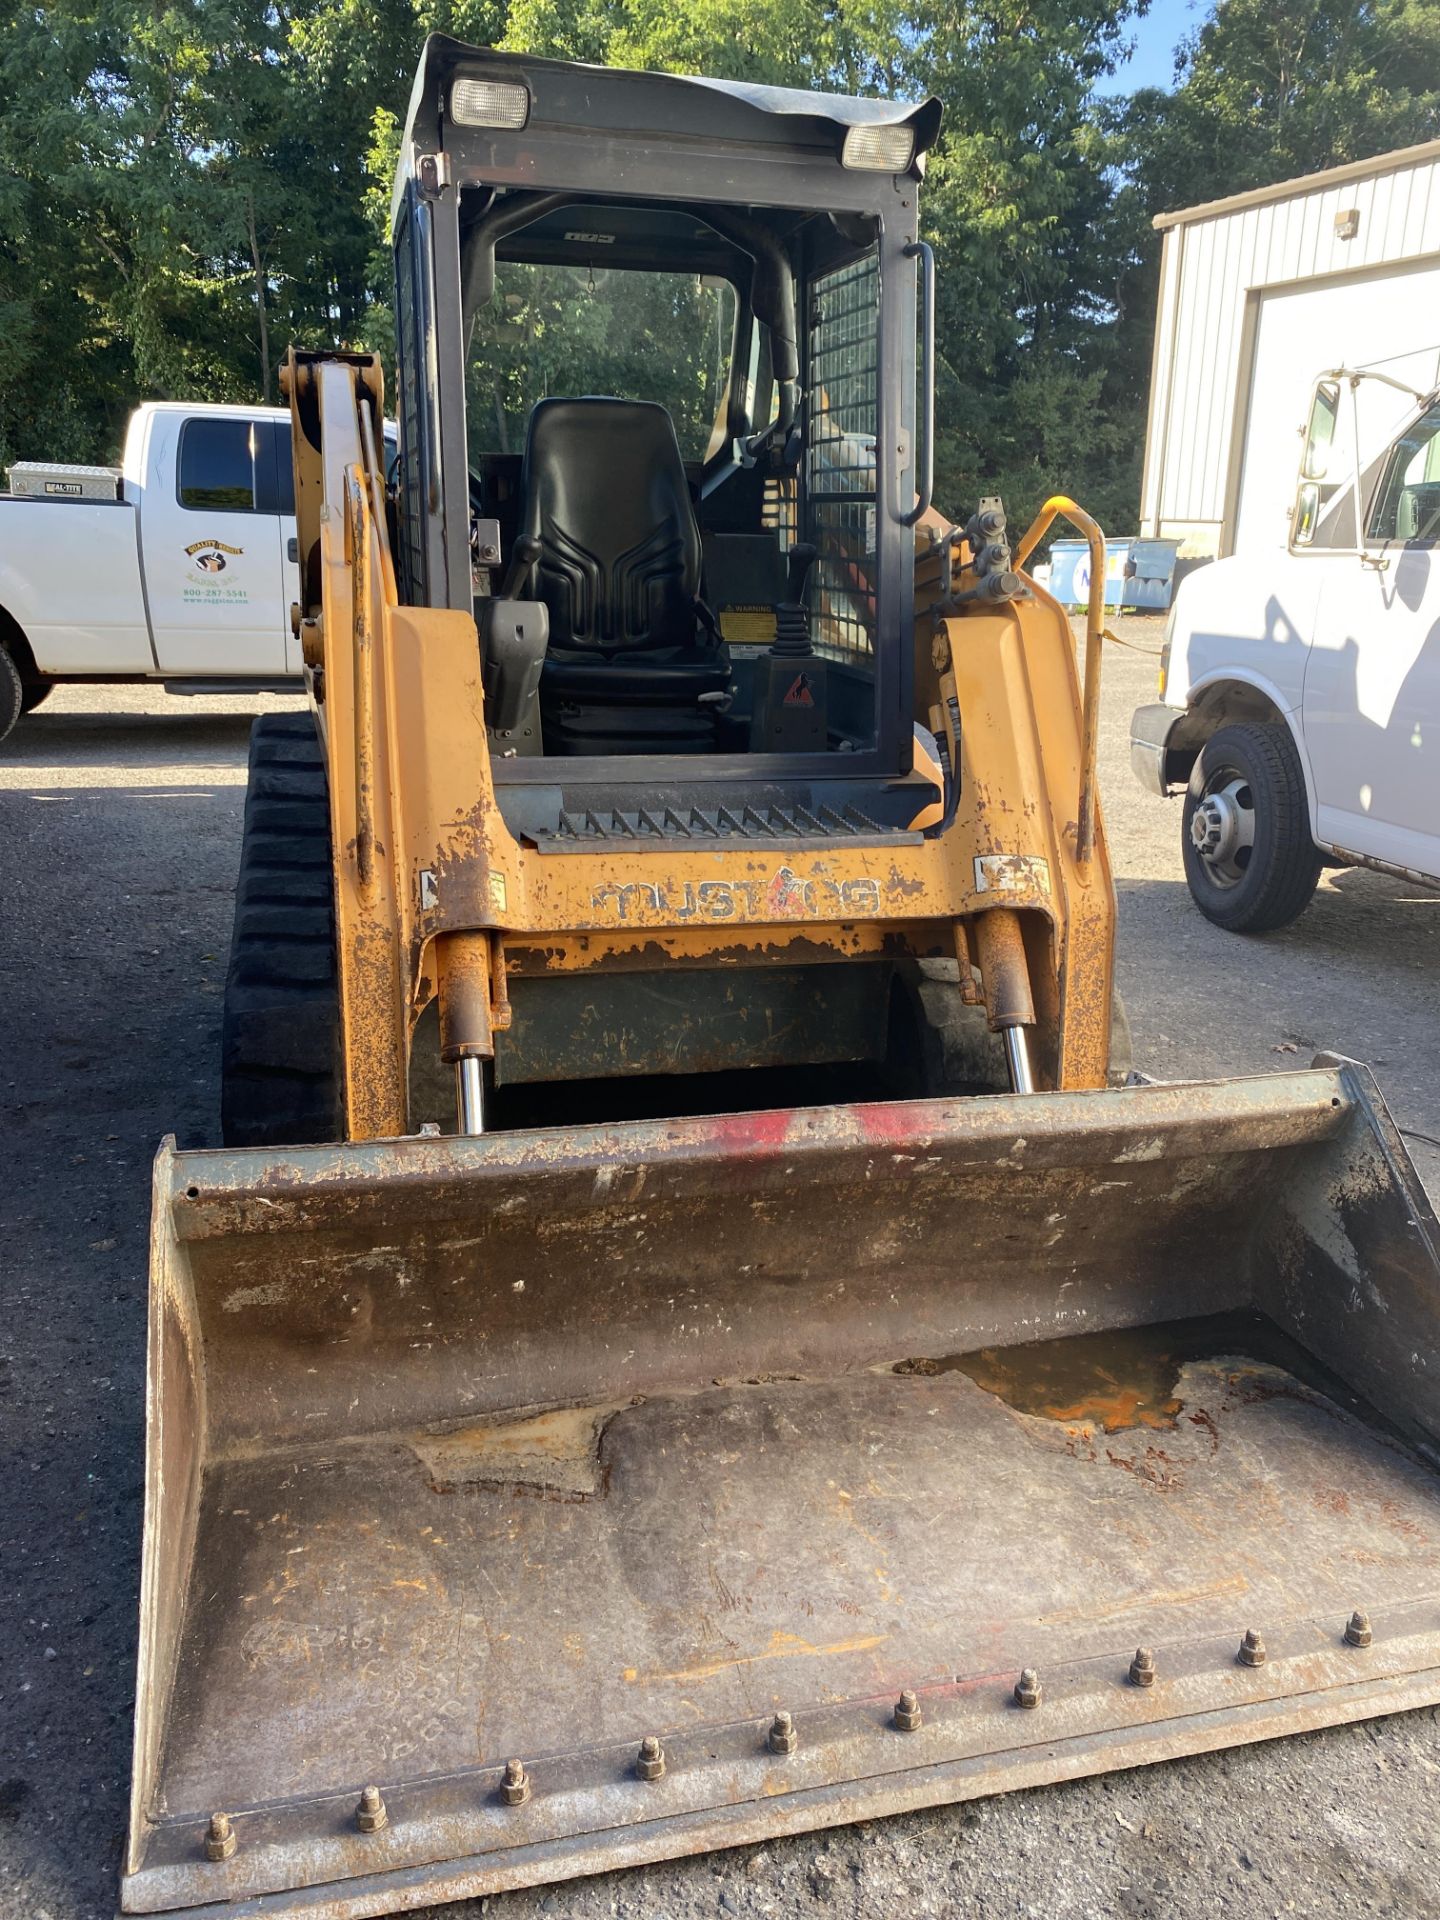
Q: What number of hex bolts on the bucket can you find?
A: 10